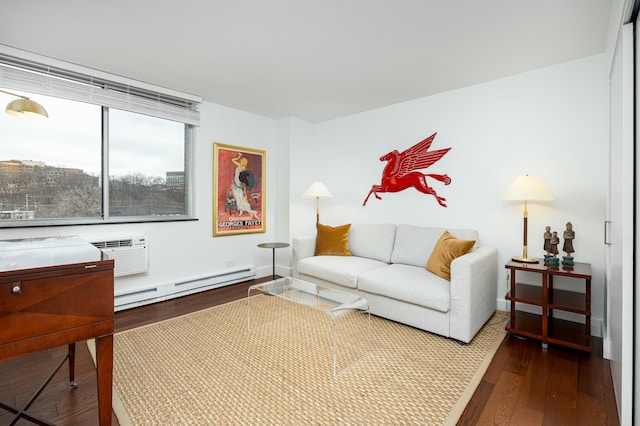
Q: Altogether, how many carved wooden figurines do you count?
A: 3